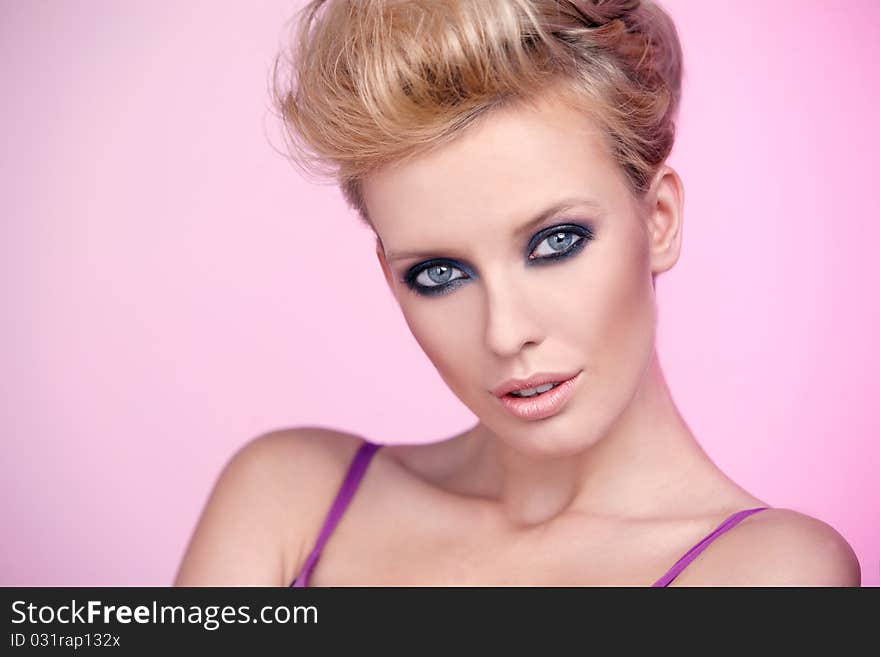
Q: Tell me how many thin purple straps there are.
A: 2